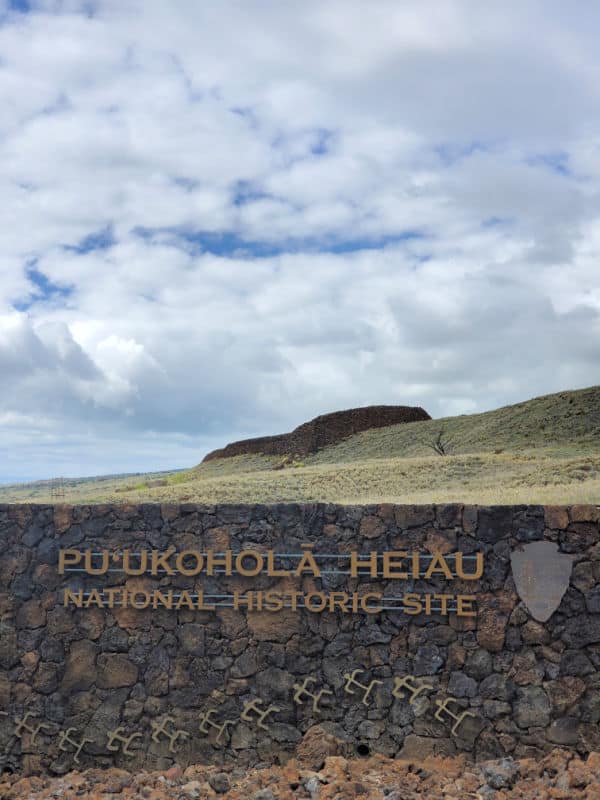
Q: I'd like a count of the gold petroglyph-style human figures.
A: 10